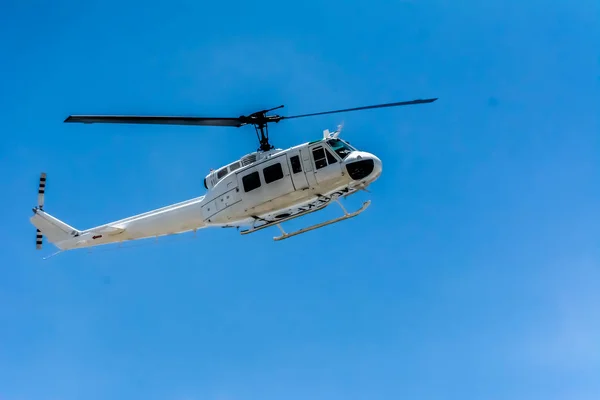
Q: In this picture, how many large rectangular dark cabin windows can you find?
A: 2